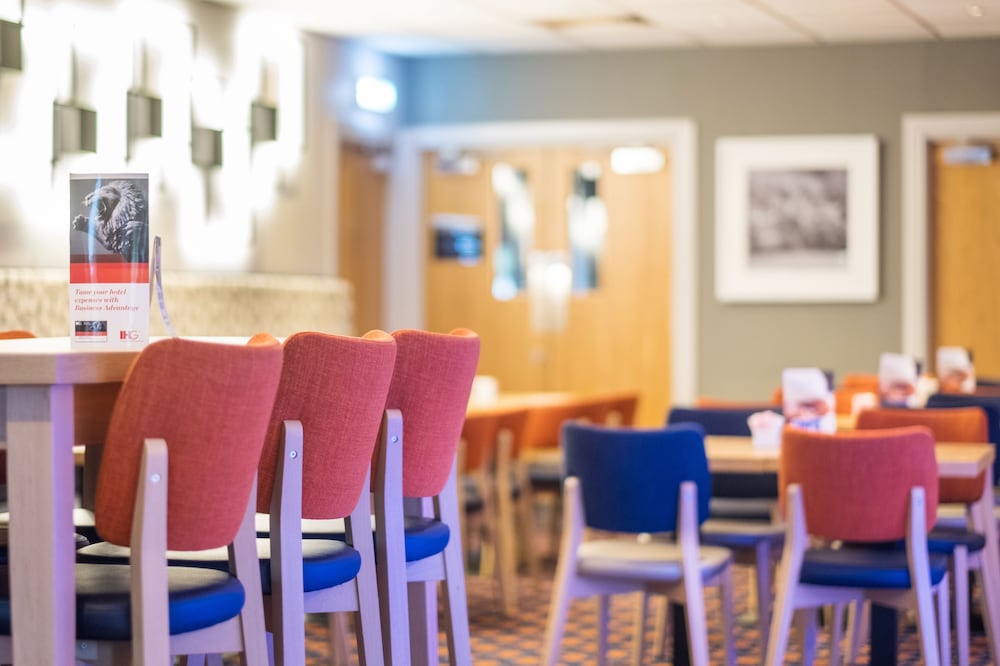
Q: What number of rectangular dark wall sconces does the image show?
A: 5